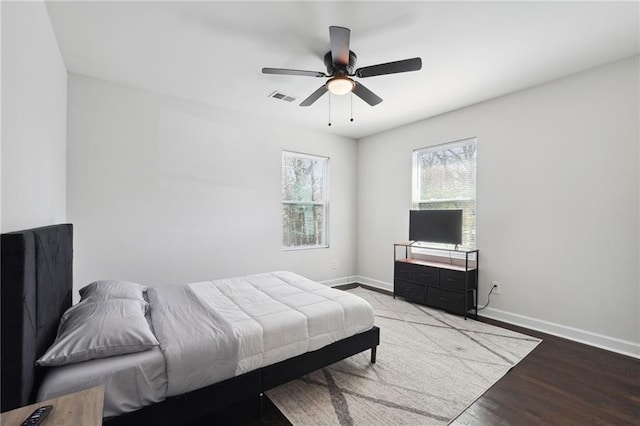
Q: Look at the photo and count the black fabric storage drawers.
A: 5